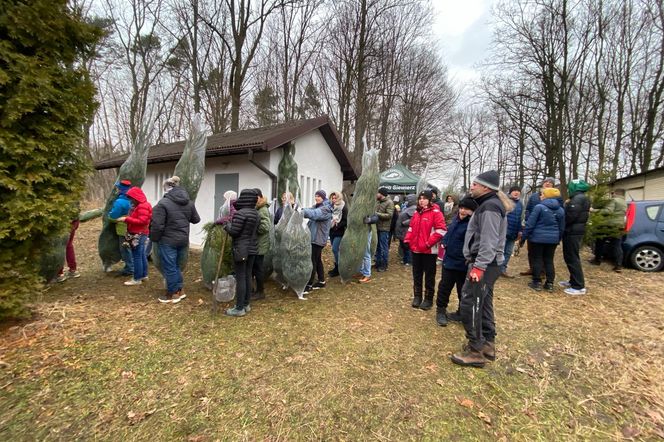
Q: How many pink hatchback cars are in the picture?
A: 0